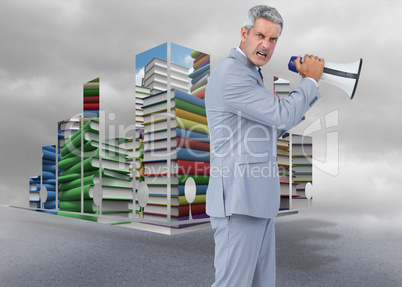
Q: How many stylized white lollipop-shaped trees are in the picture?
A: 5